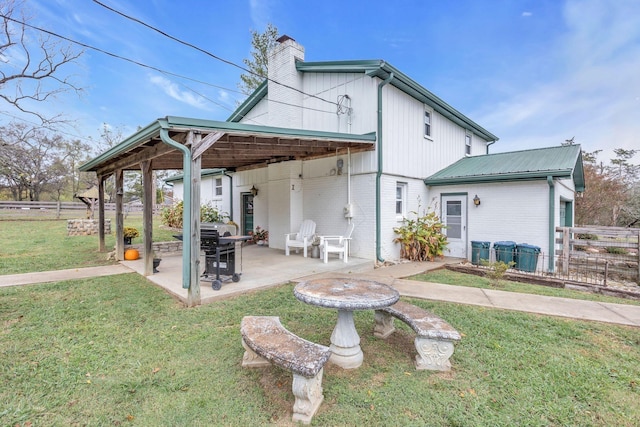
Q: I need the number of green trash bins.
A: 3